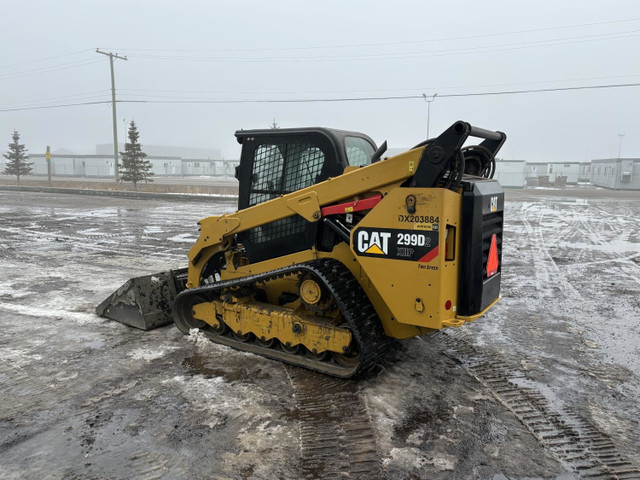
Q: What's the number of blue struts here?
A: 0